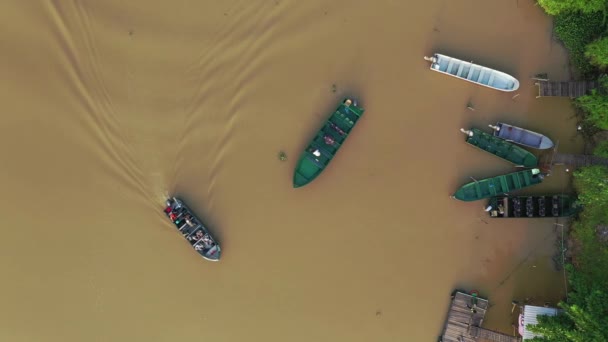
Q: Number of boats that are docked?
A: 5